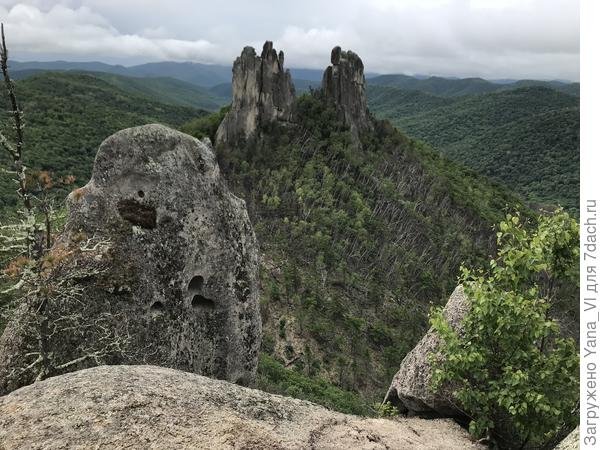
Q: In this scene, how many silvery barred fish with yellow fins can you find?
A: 0